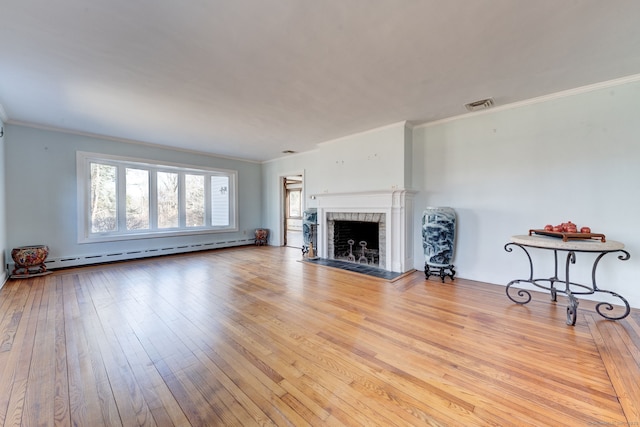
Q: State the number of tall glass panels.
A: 5